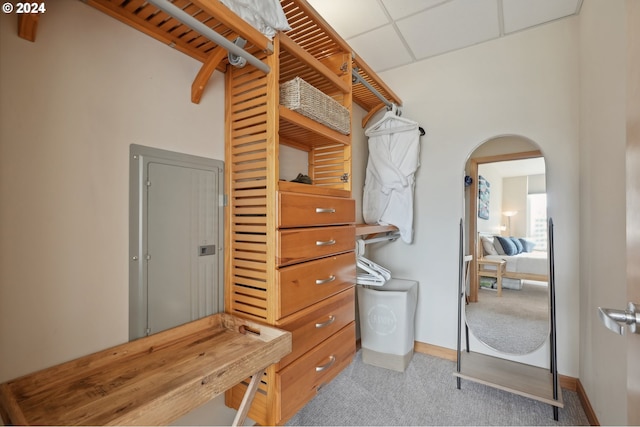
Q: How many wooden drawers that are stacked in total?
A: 5